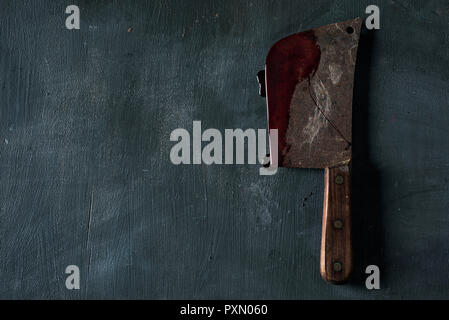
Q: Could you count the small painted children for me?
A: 0